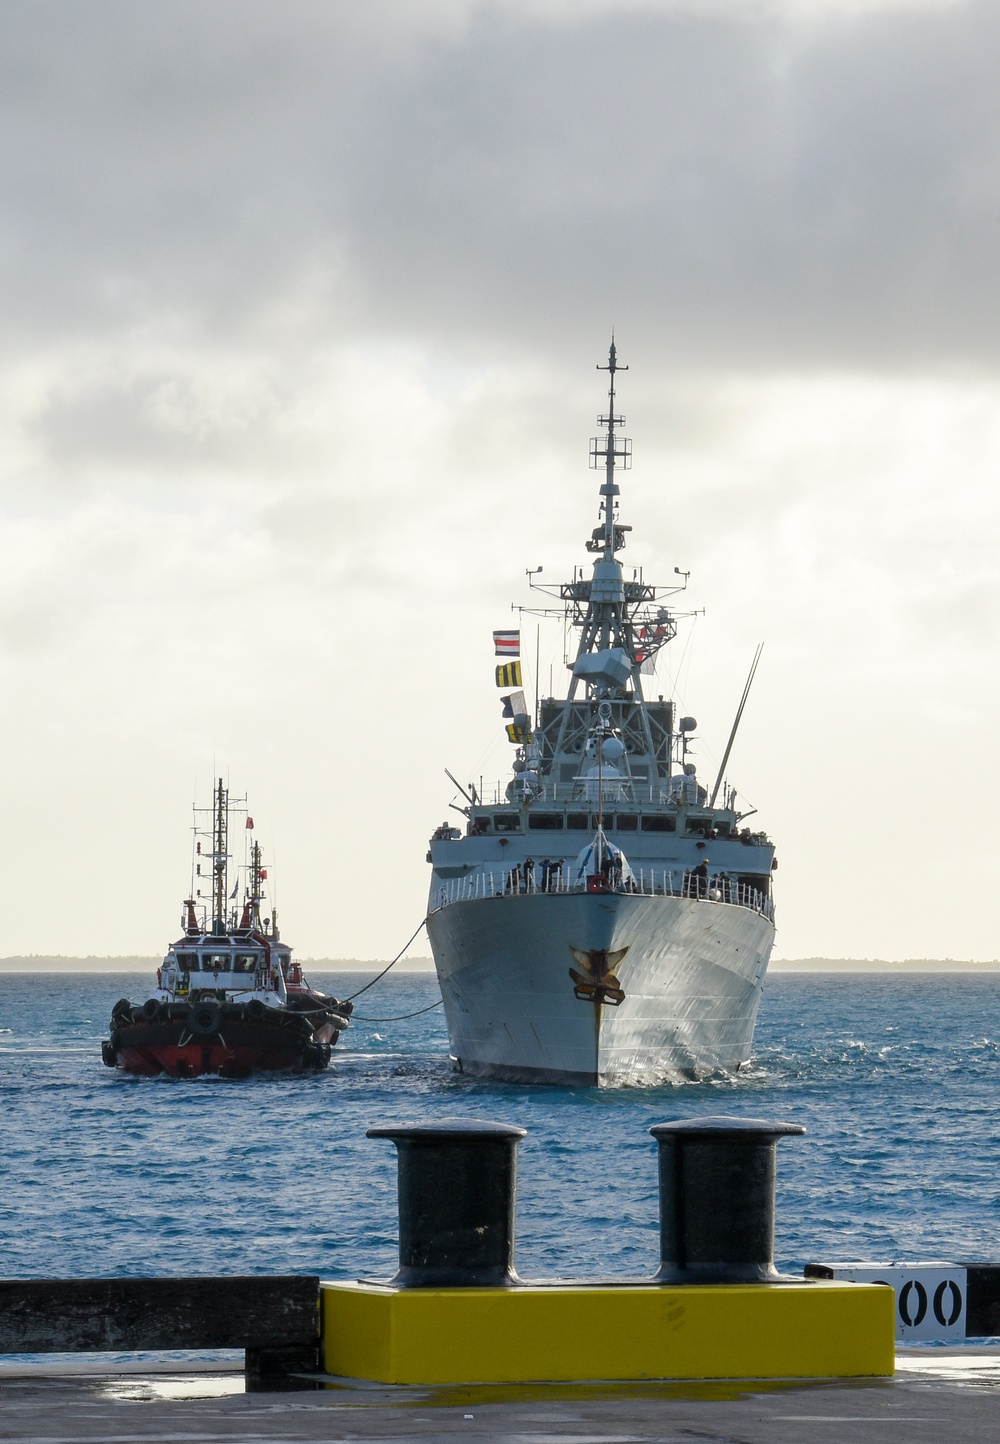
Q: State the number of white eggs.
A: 0